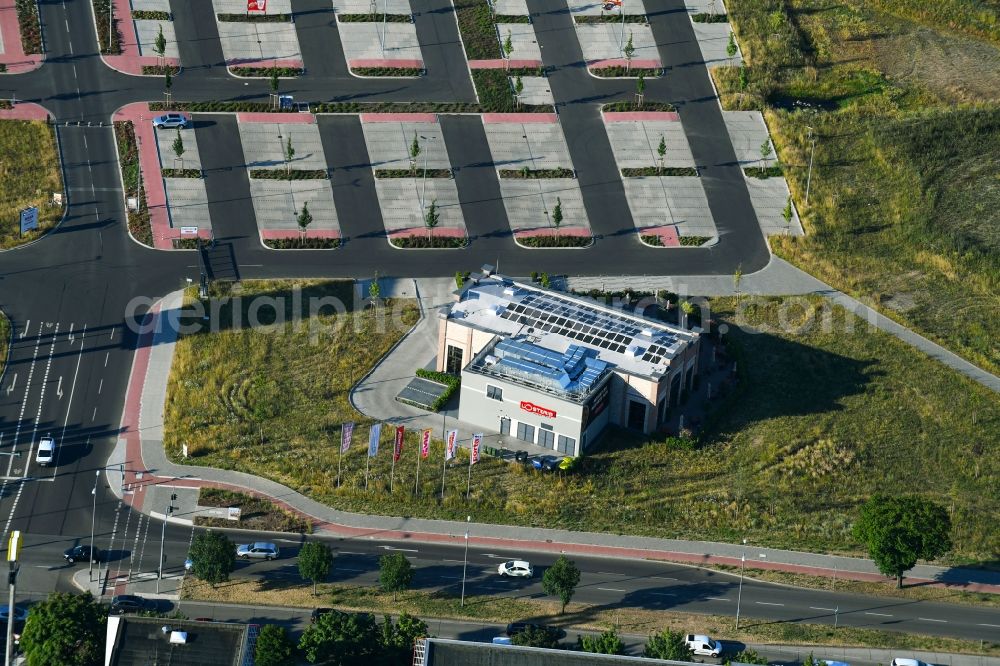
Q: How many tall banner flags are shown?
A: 6